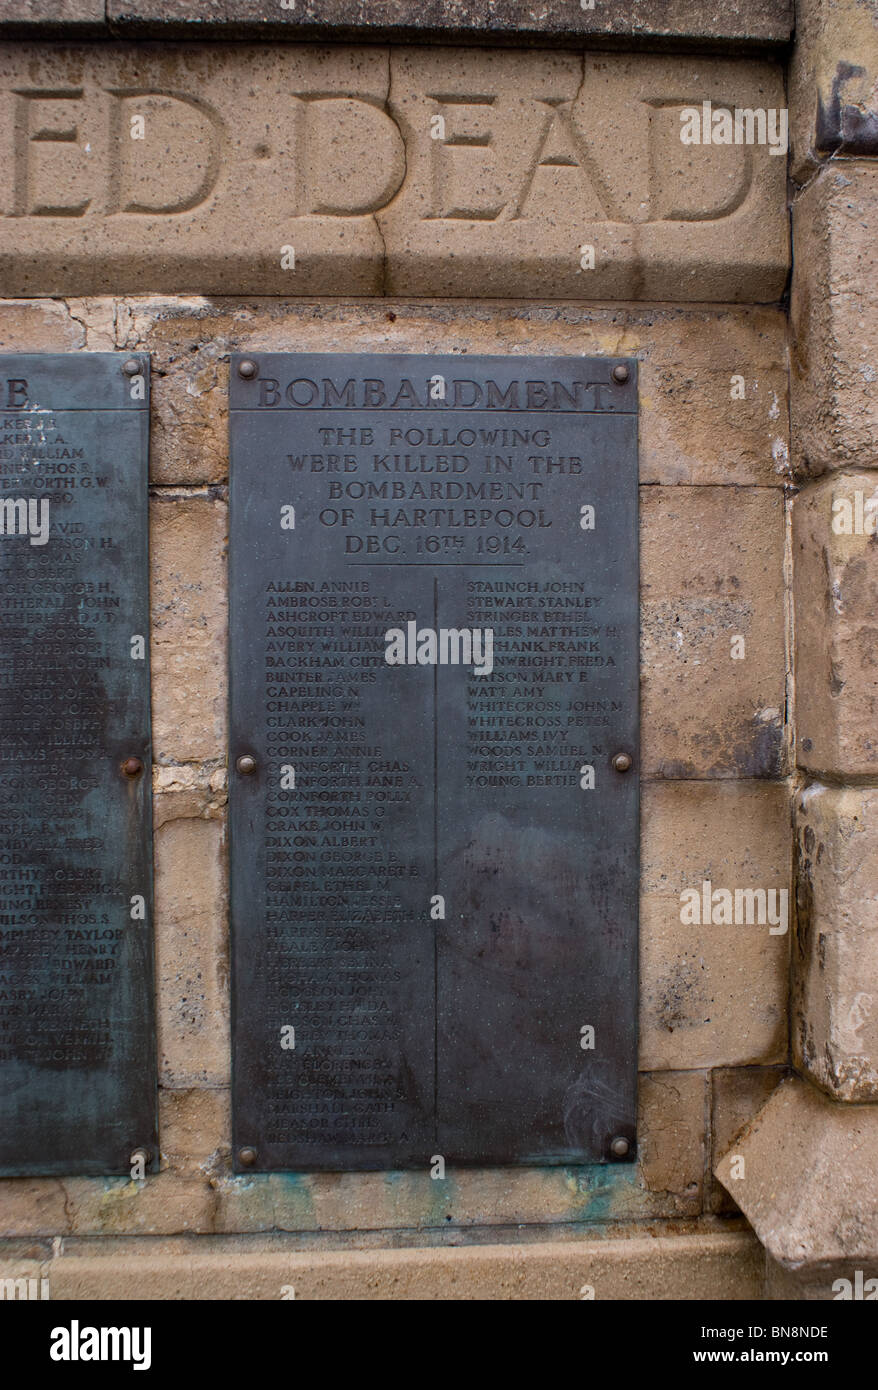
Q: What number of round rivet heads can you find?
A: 9